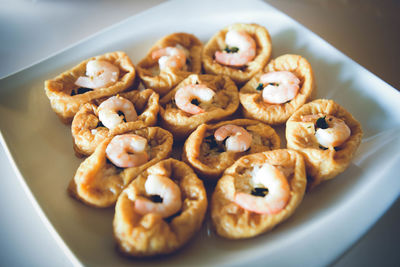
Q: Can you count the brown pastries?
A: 11